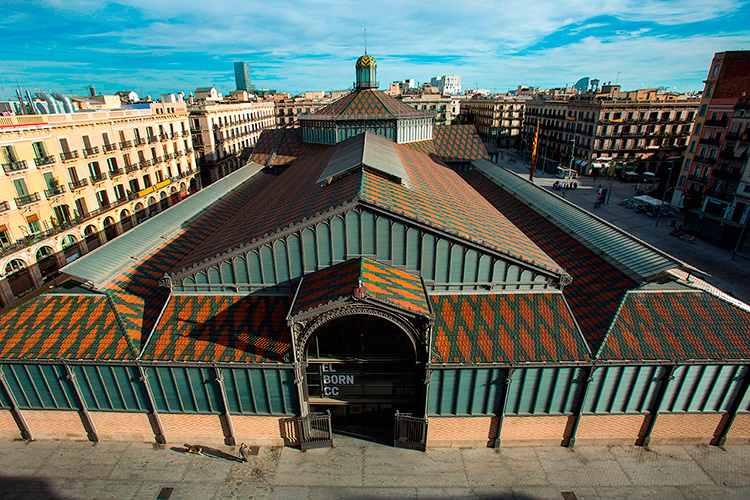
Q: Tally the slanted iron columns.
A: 8